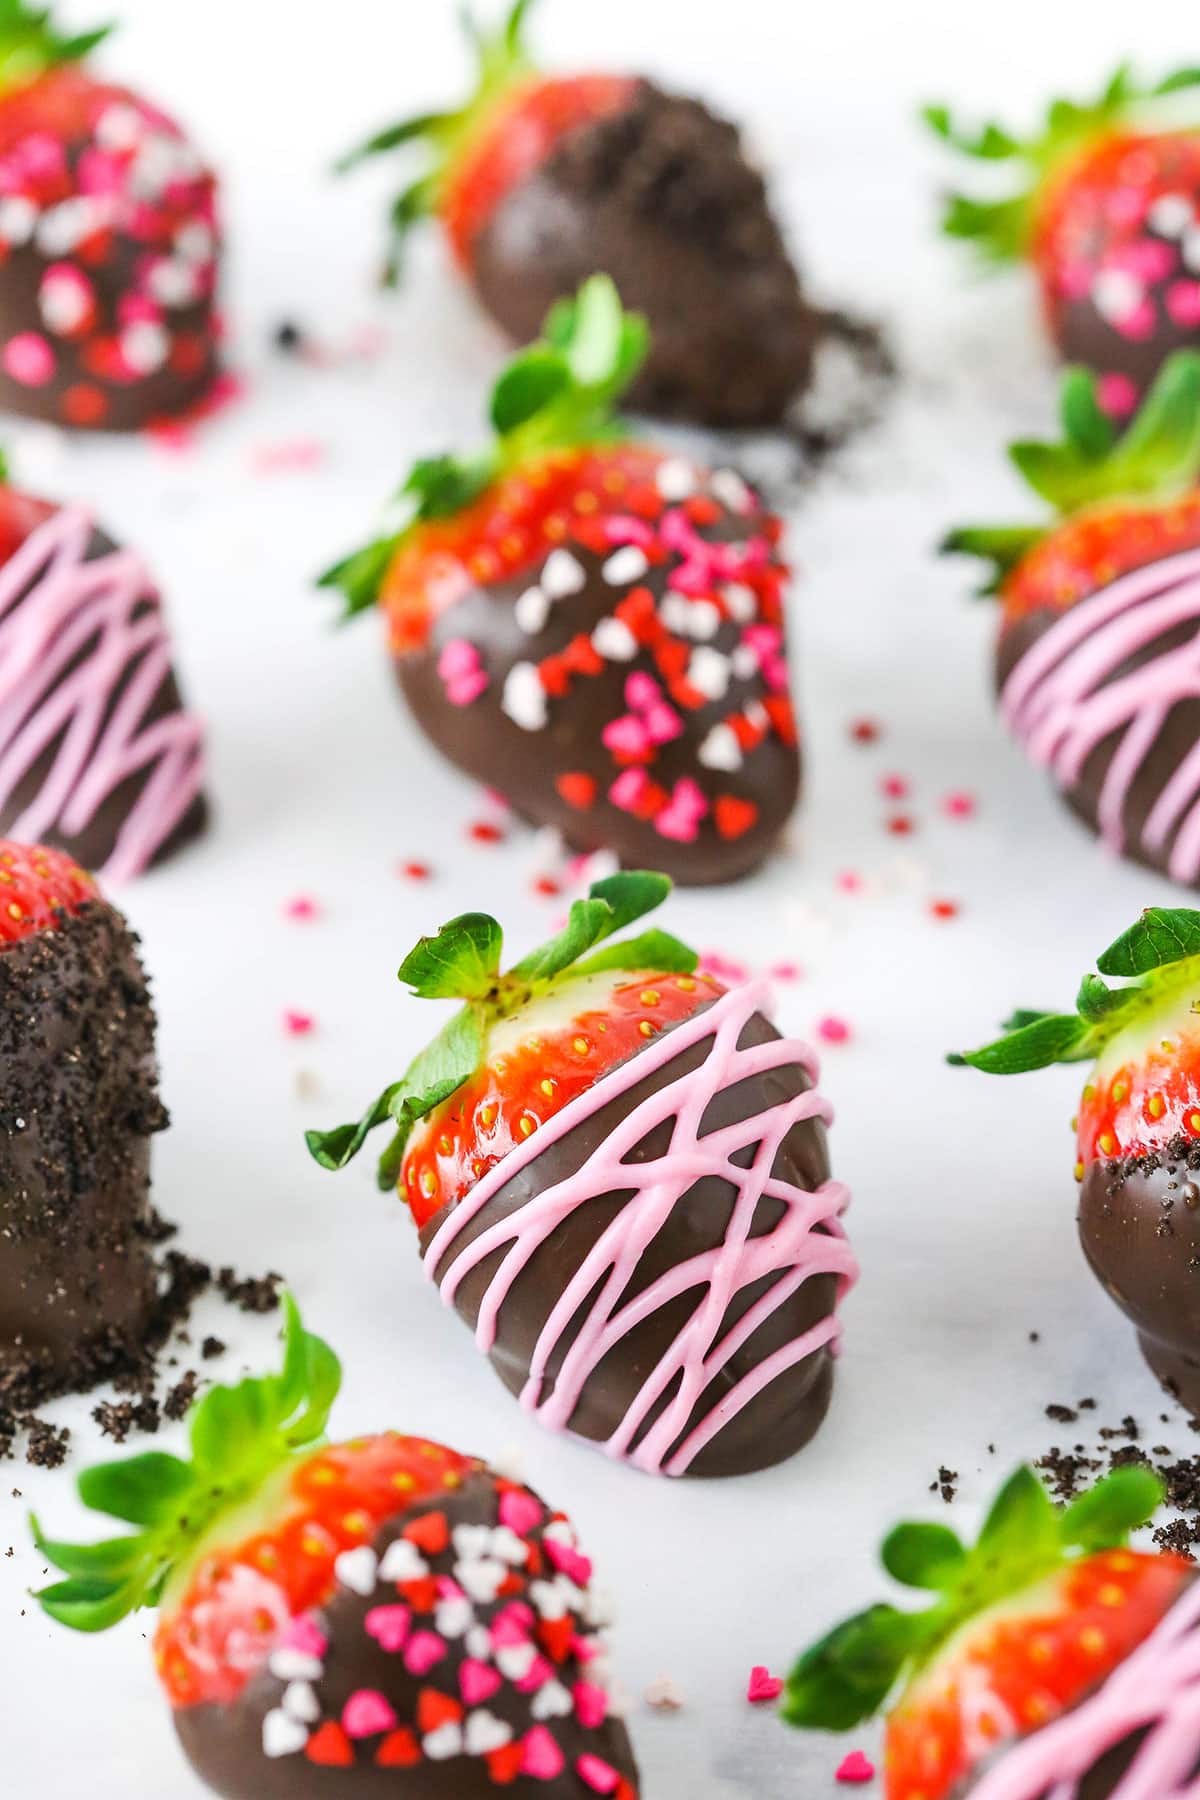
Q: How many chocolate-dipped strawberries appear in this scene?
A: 11